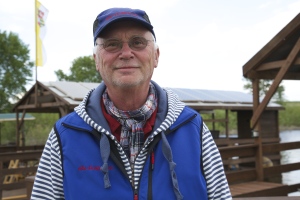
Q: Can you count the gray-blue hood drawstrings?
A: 2